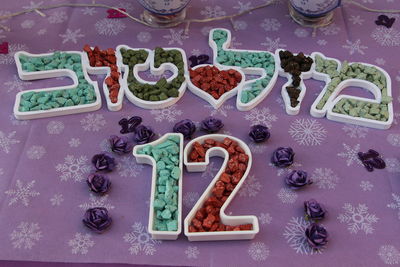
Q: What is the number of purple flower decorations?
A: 12